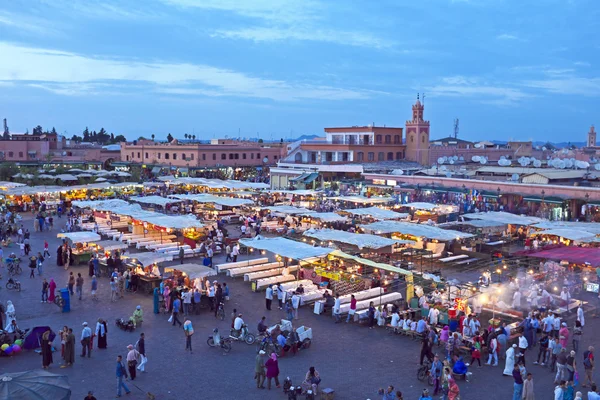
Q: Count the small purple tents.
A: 1